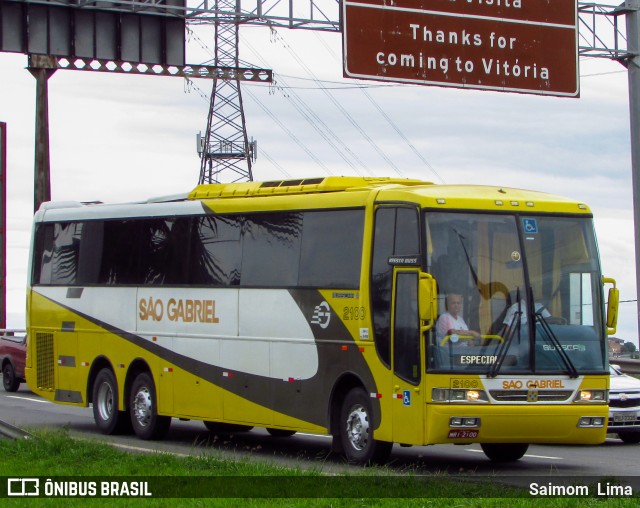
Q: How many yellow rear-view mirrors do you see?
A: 2